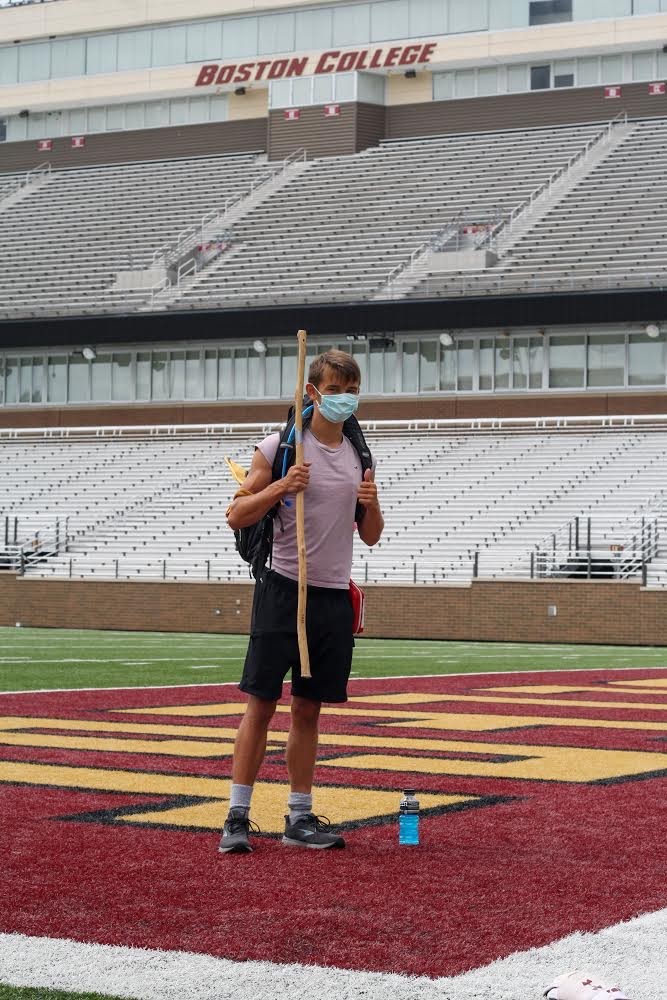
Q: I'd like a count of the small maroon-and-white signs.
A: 6